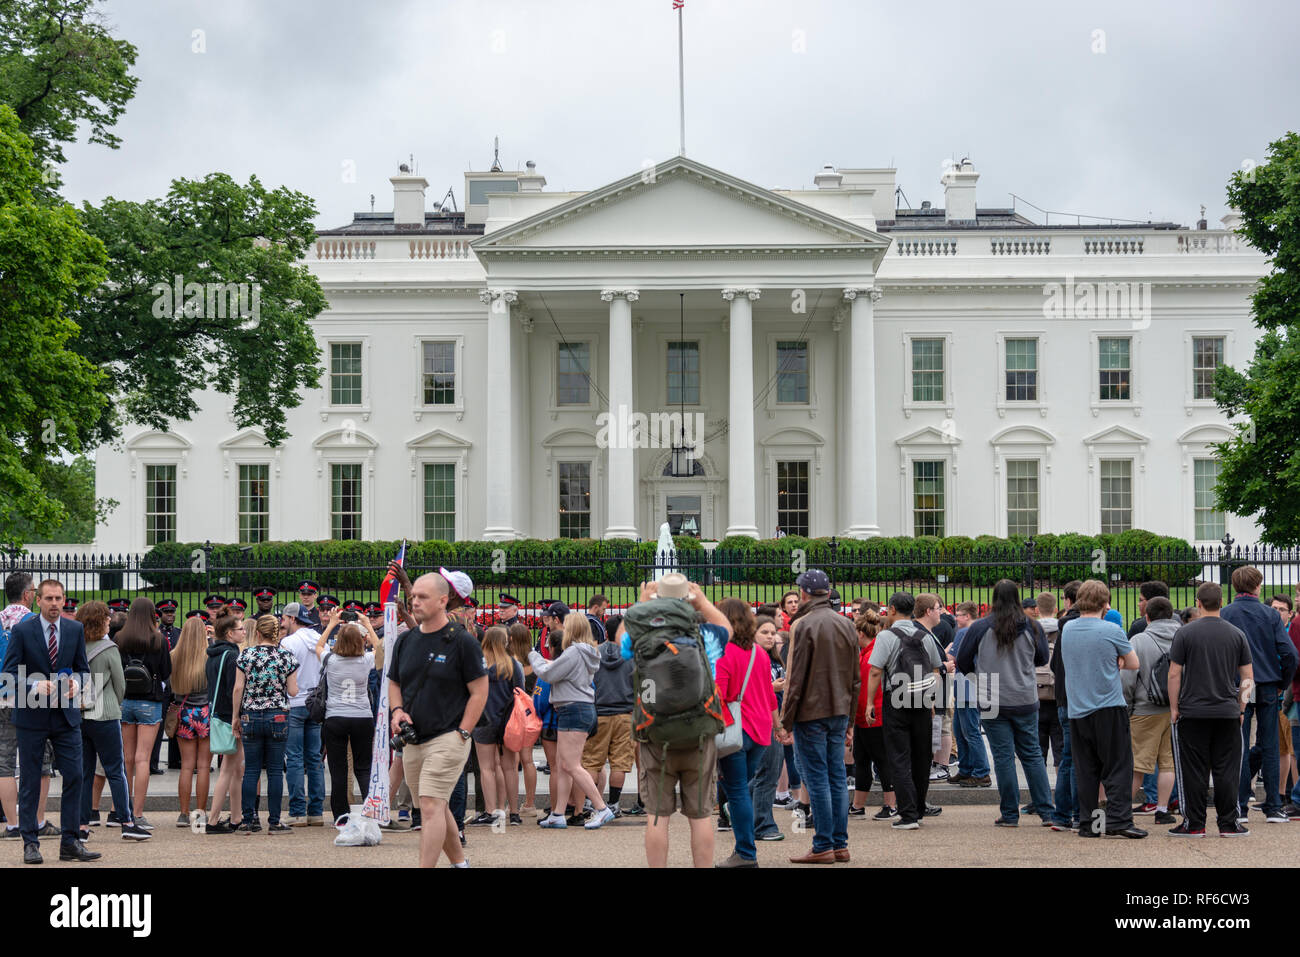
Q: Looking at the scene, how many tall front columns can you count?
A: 4